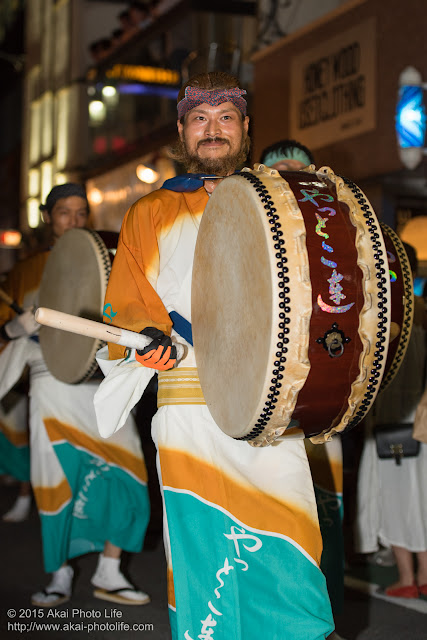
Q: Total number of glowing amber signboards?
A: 1